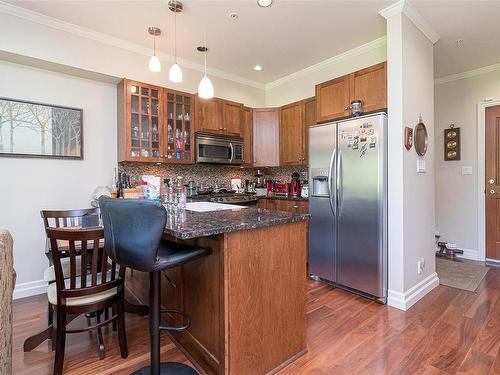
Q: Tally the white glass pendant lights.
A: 3